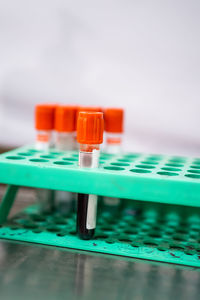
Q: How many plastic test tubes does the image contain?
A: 5